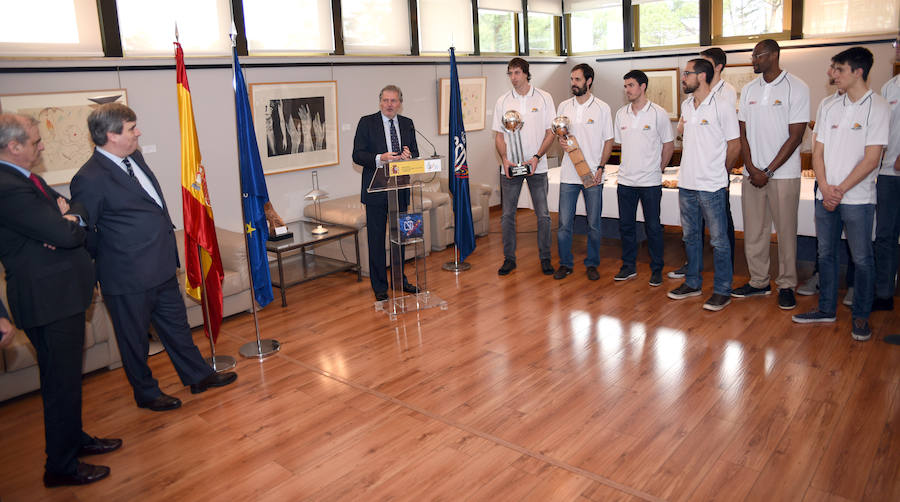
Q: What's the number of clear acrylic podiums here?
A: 1